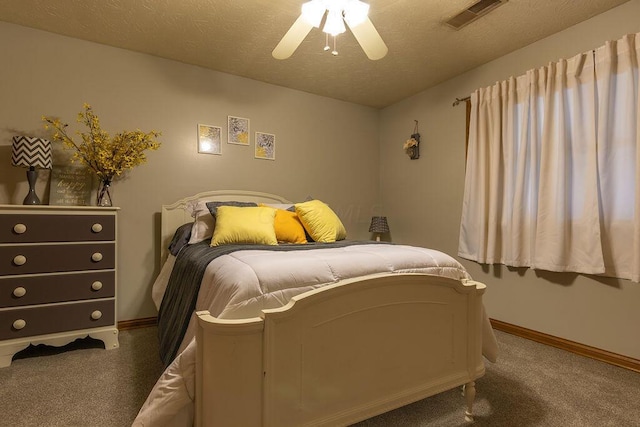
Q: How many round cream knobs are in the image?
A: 8